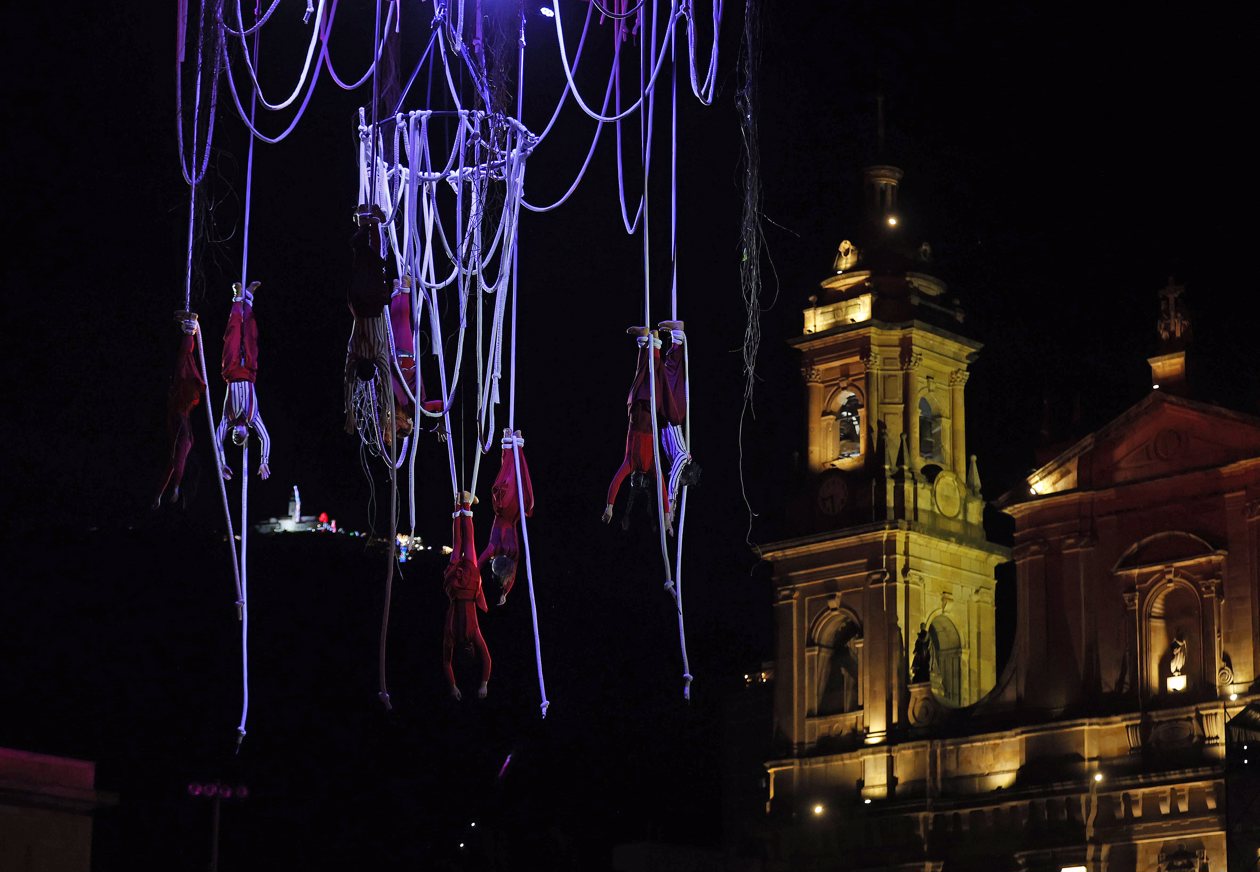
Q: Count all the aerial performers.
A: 8